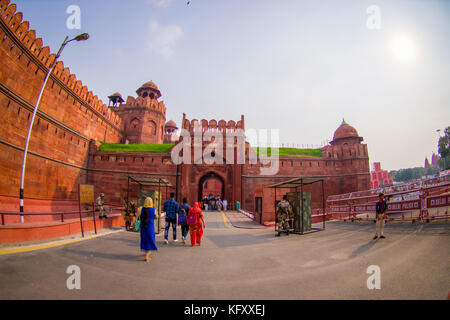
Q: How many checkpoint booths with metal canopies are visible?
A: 2